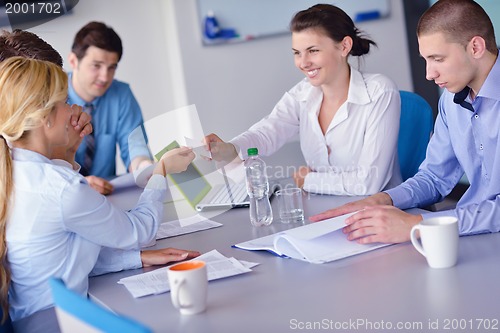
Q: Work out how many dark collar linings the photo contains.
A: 1